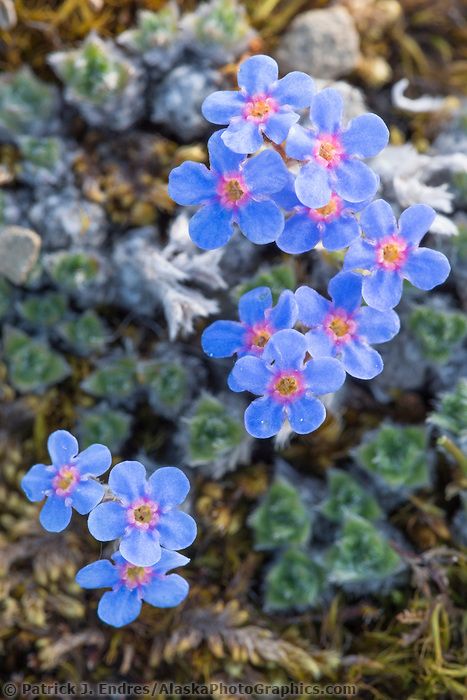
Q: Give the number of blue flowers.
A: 11